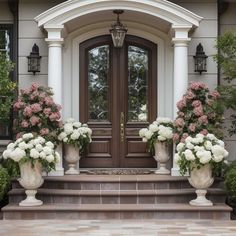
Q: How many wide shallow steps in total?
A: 3